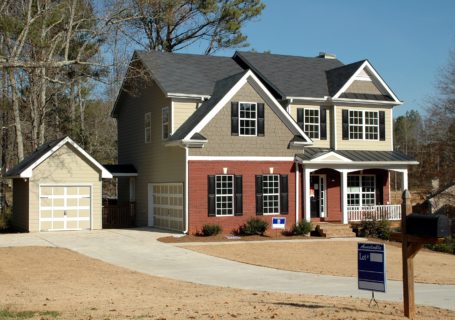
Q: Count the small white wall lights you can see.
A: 2